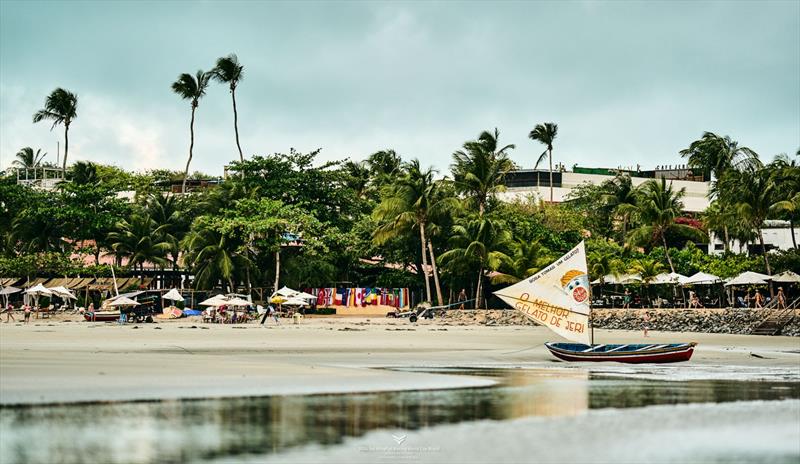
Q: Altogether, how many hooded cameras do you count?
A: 0